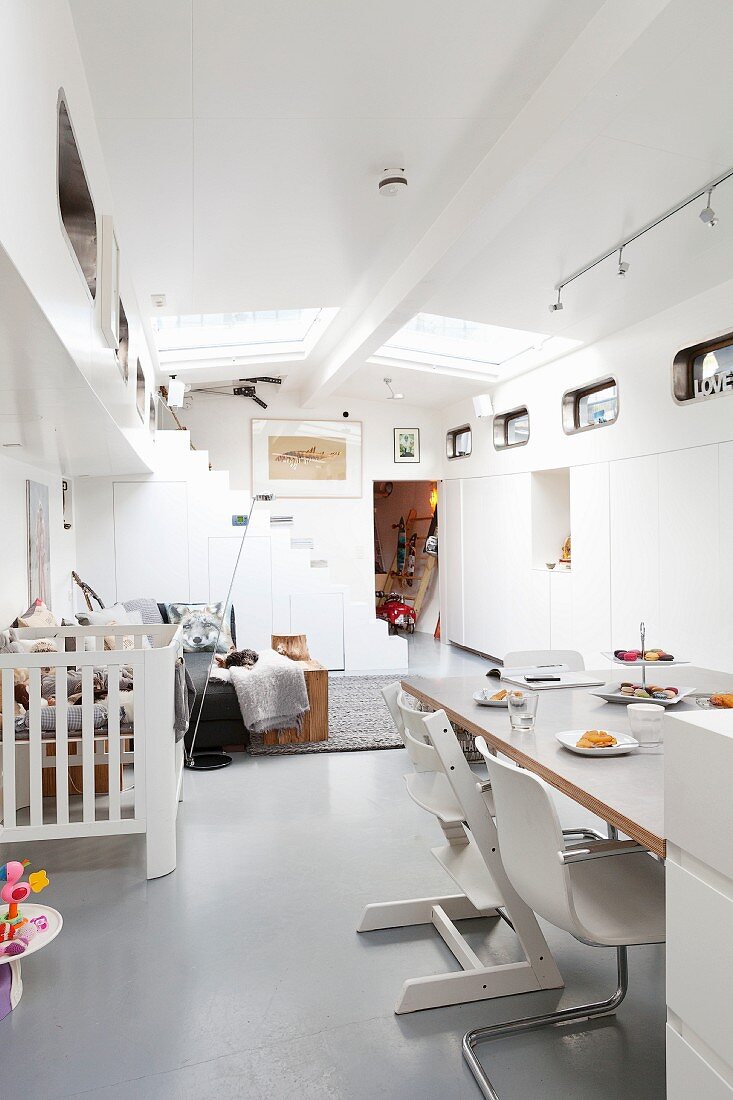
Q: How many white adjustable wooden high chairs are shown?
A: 1